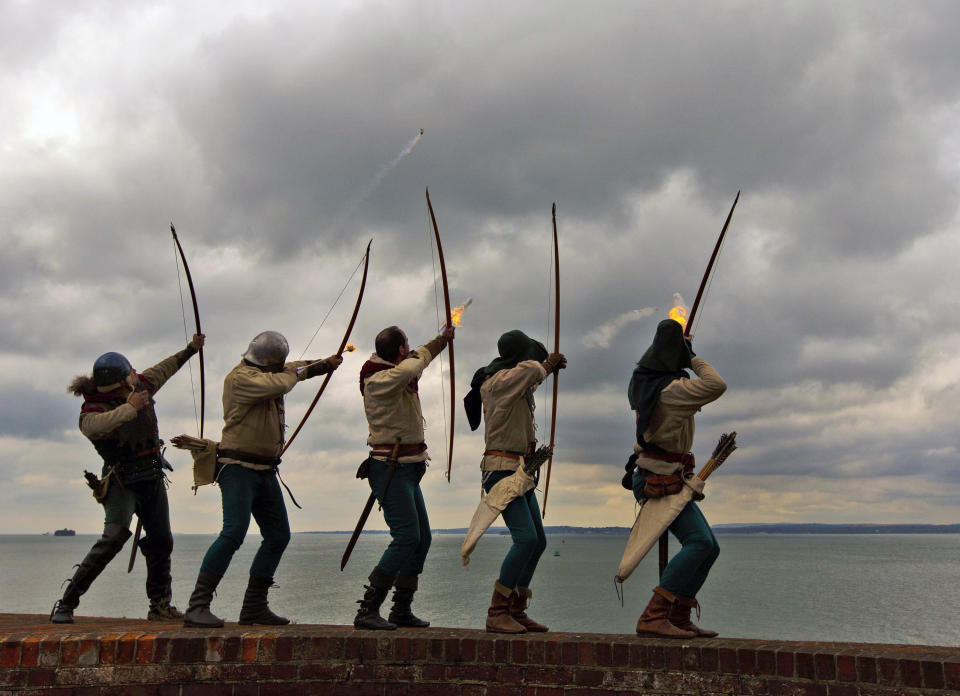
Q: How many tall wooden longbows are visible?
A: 5